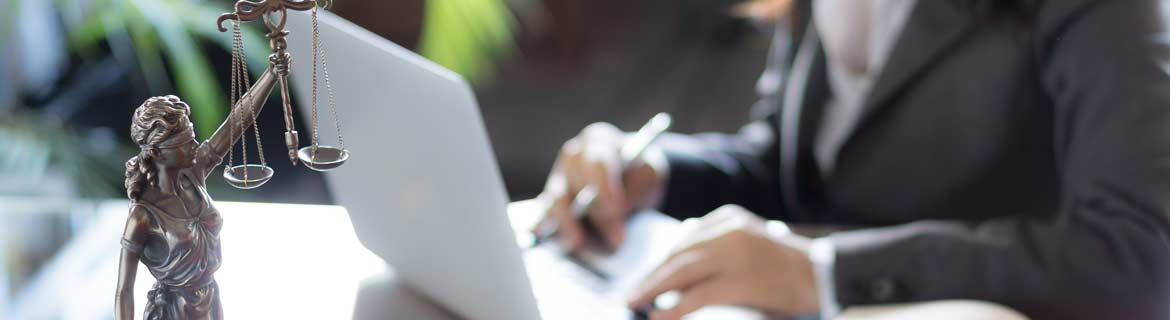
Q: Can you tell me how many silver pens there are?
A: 1